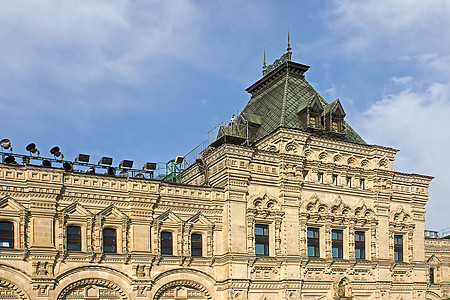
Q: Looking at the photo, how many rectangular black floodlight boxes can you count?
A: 4